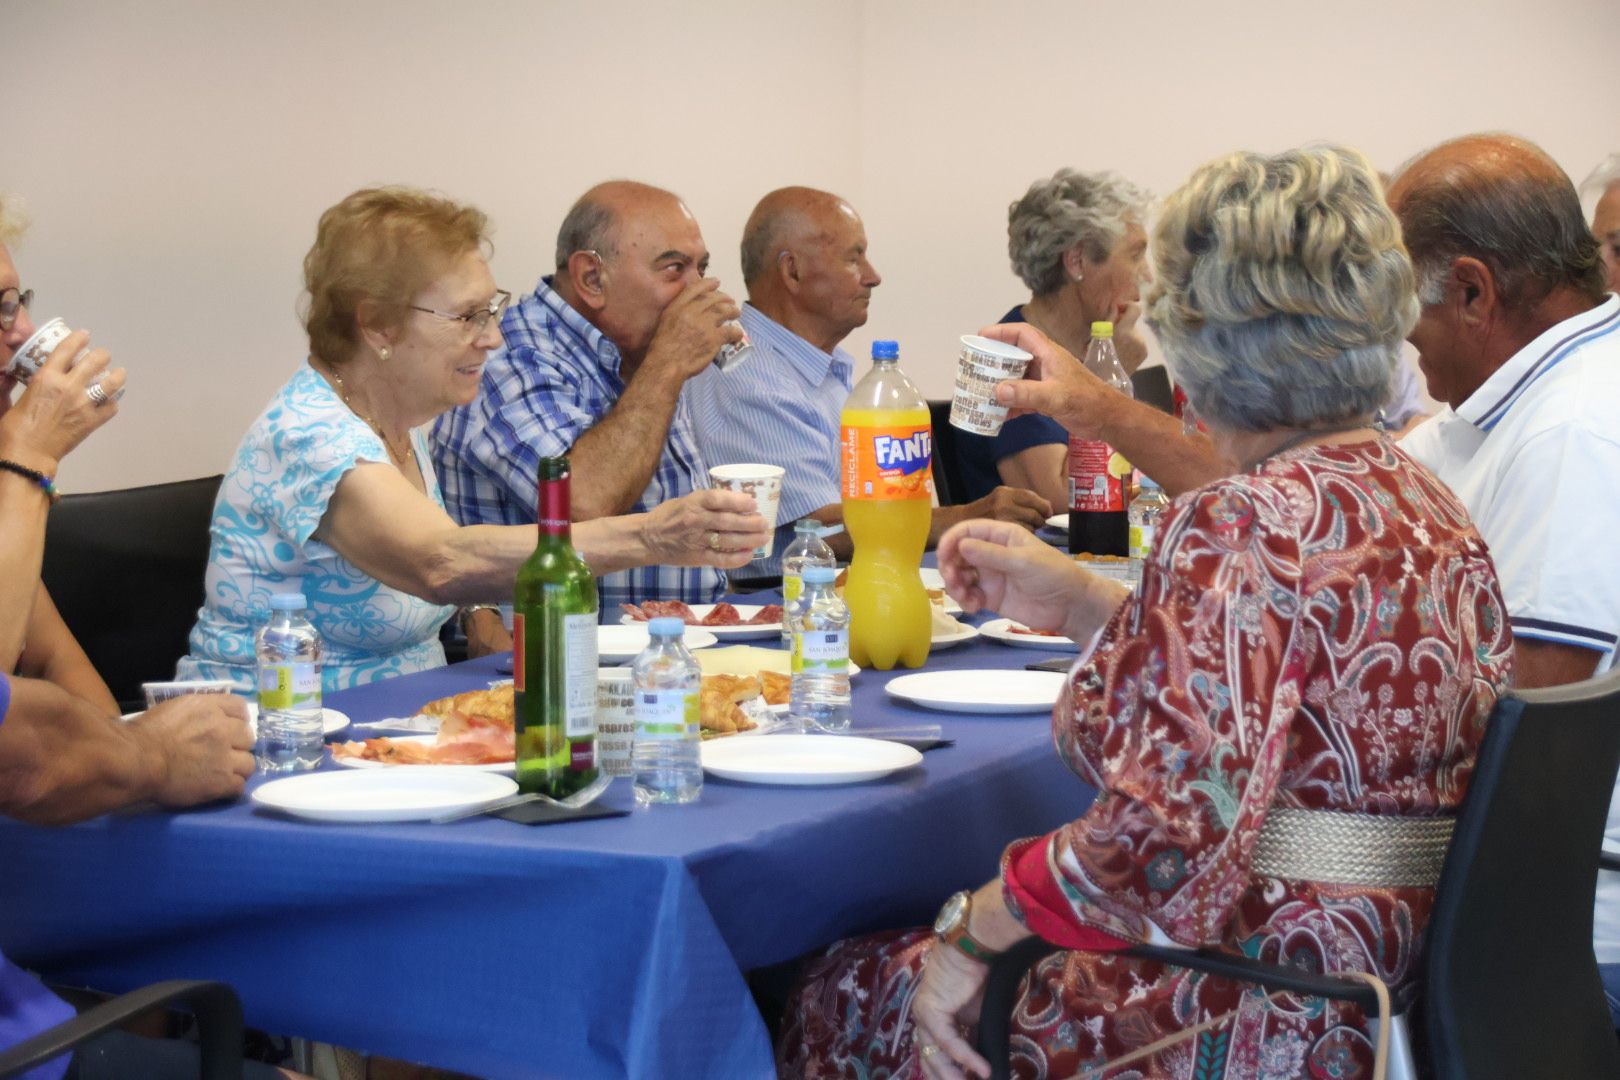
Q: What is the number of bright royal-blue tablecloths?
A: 1